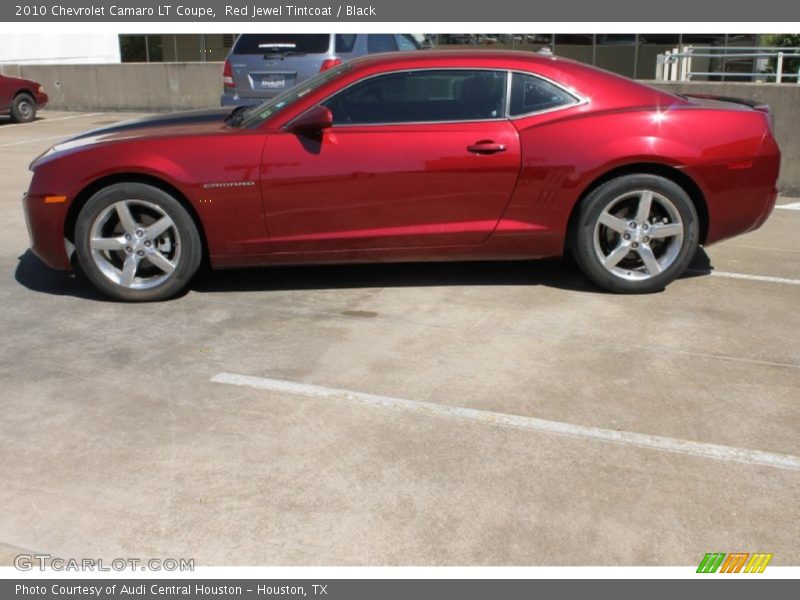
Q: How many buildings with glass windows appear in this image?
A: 1